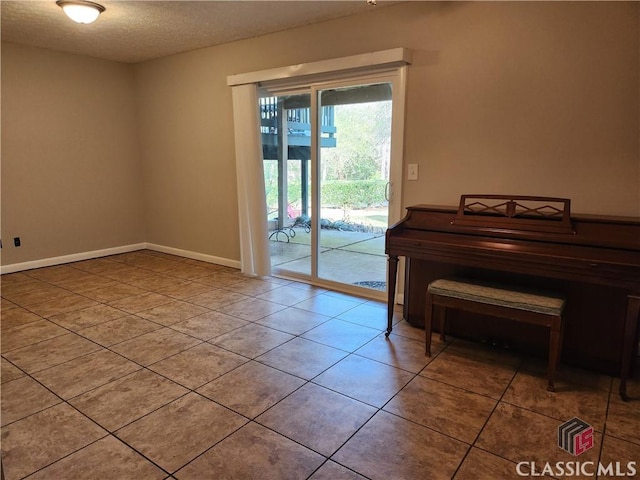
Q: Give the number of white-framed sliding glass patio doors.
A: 1